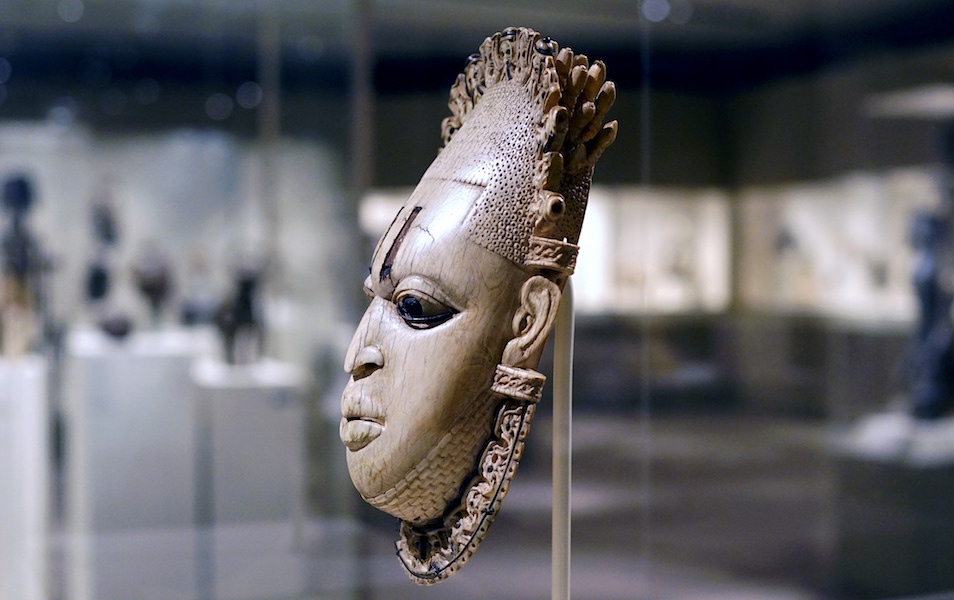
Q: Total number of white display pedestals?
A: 3